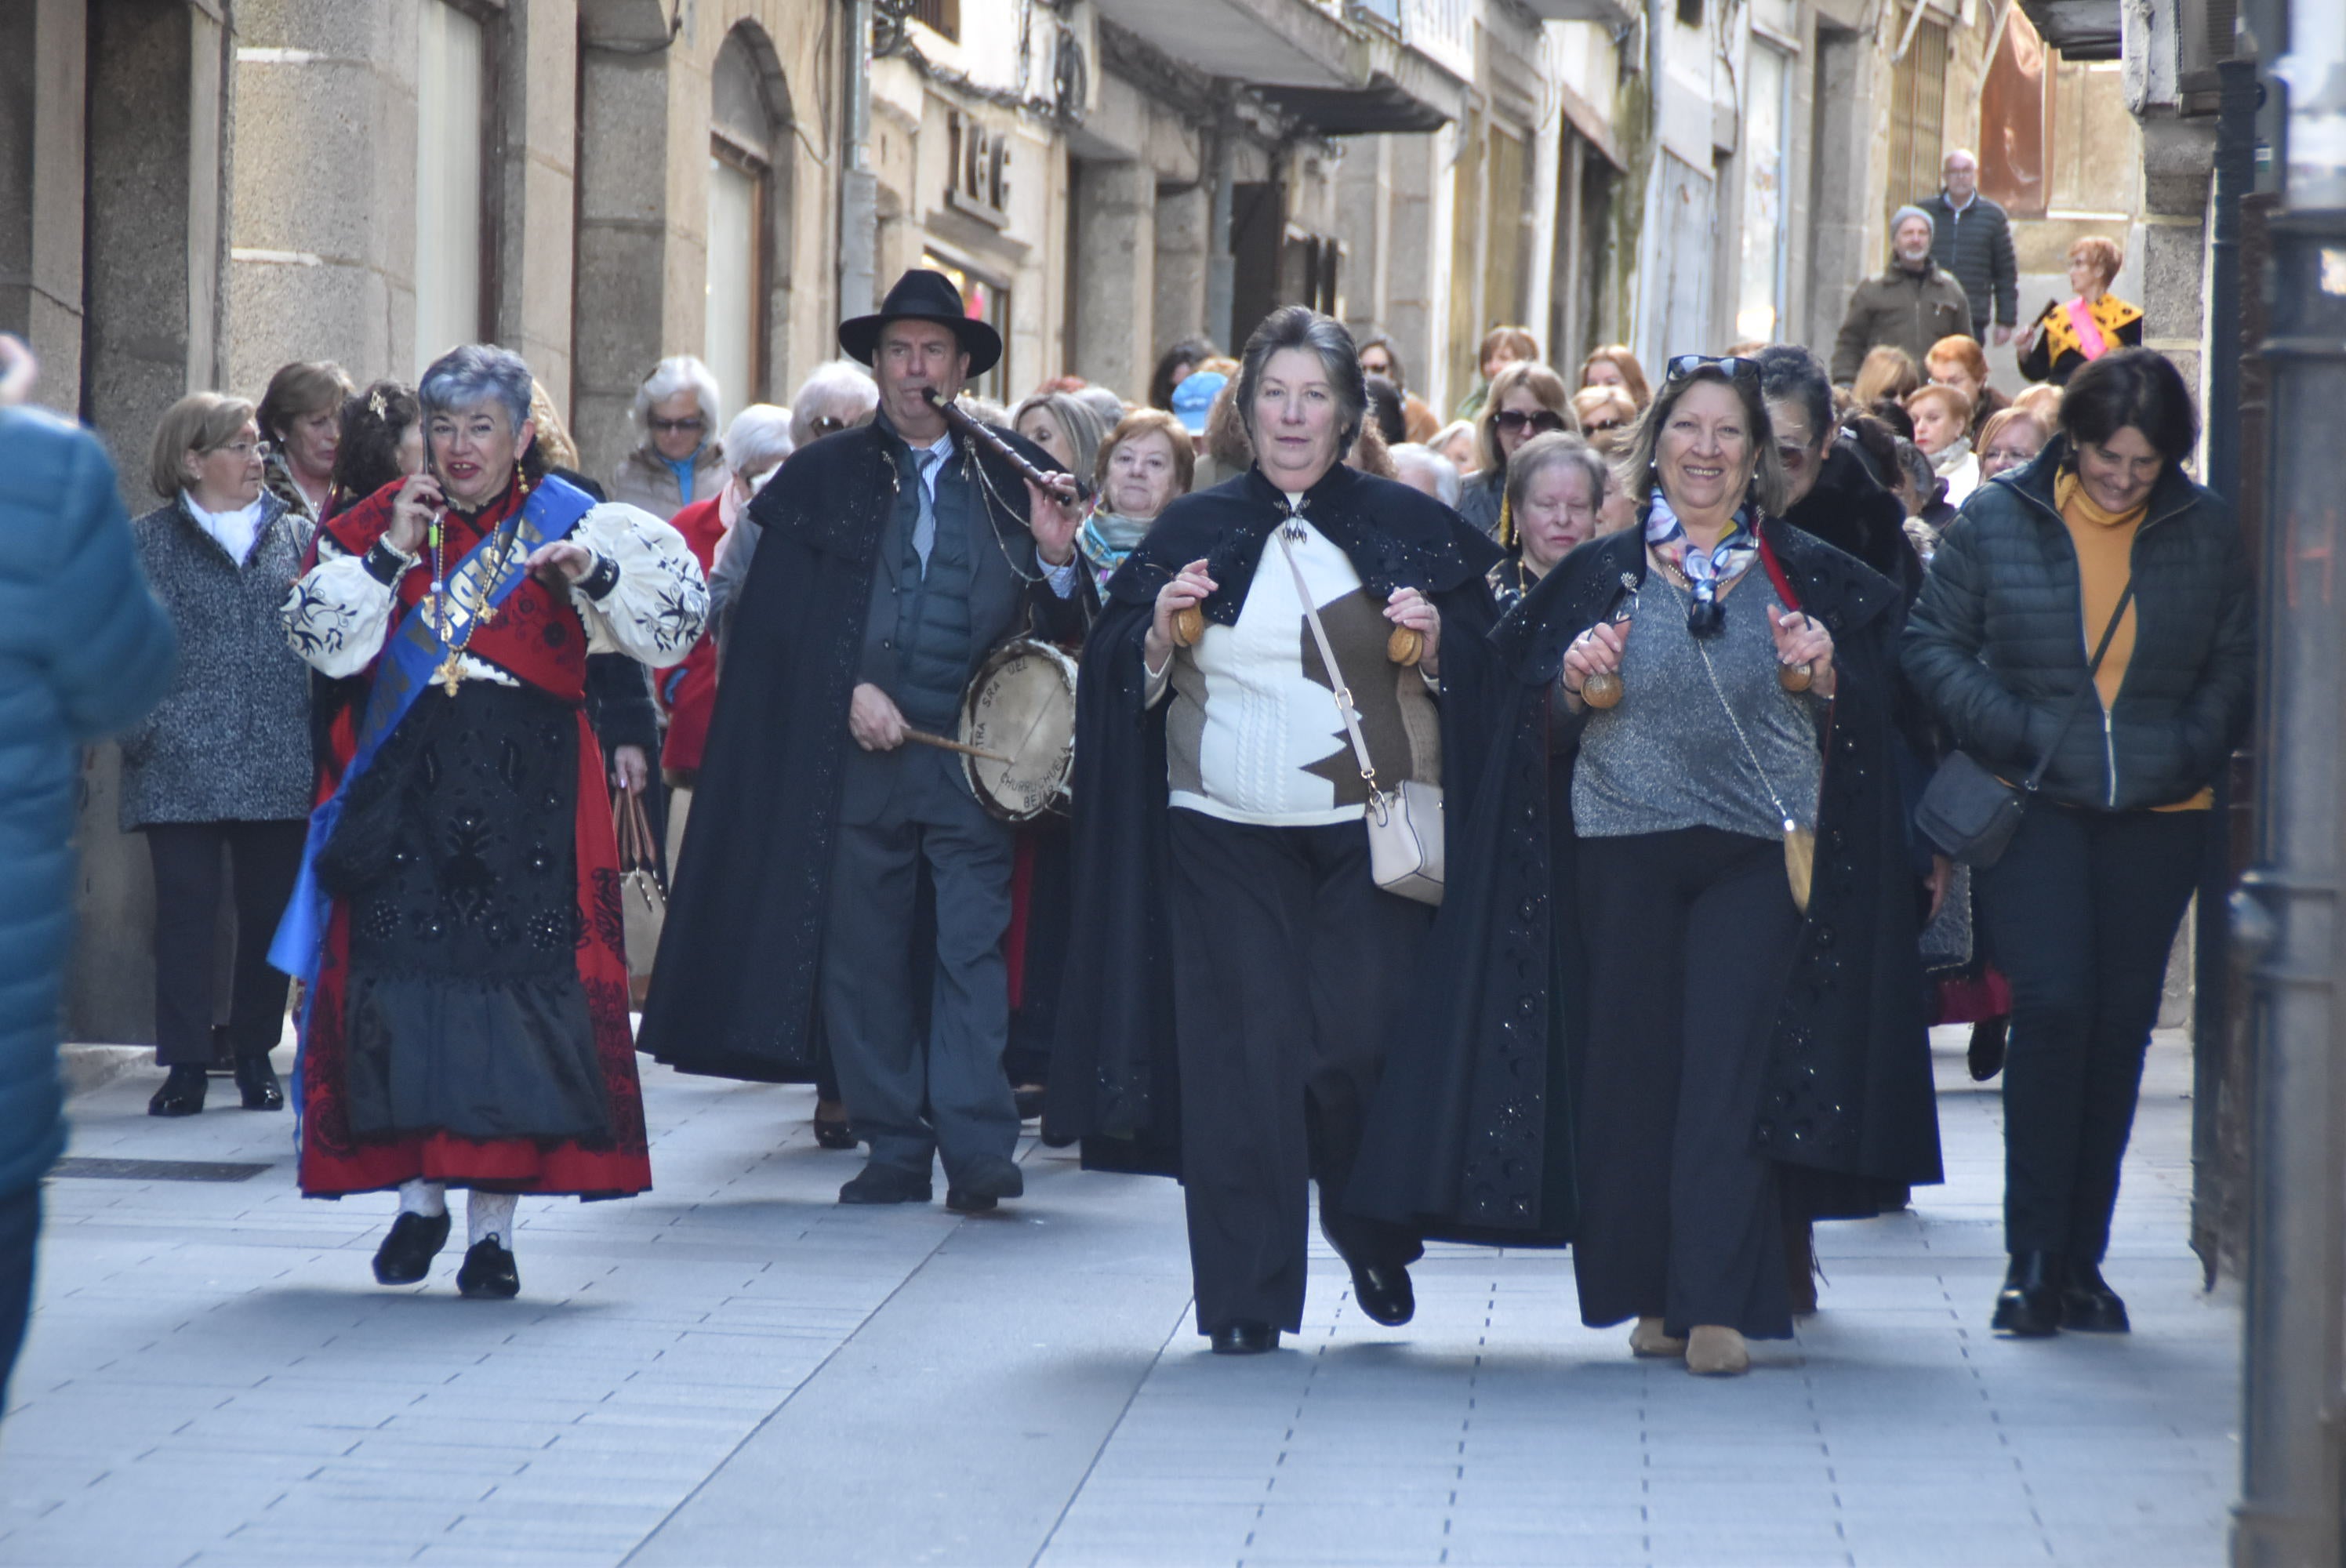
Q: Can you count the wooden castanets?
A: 4